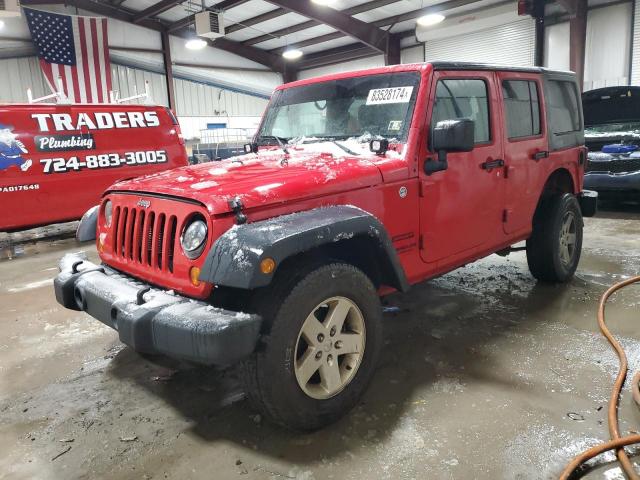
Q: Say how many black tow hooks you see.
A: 2